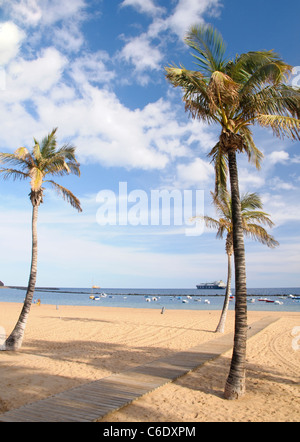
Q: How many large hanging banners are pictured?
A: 0